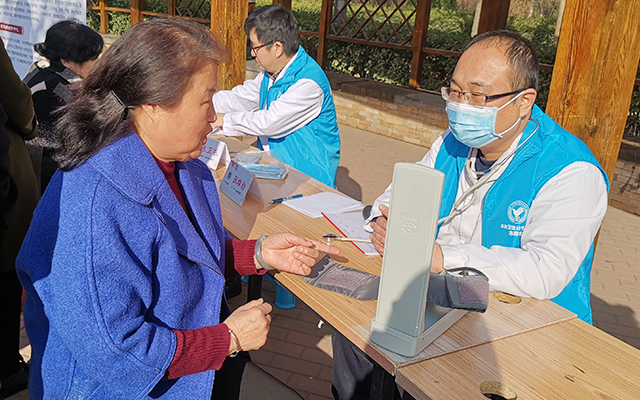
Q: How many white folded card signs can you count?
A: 2